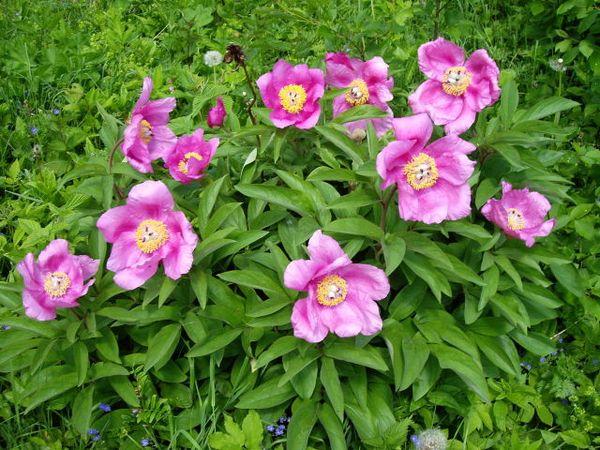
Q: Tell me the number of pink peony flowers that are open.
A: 10